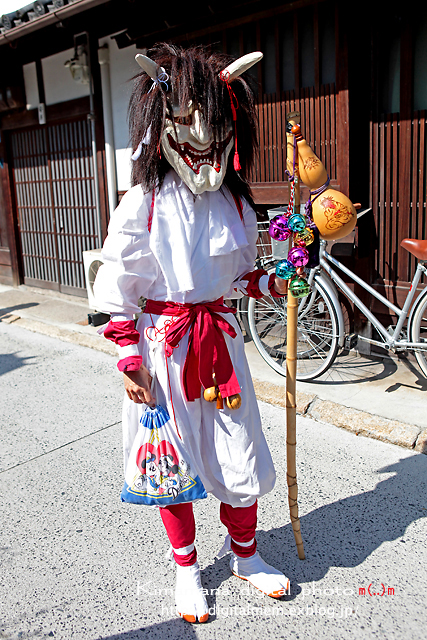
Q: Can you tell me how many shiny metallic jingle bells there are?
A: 6